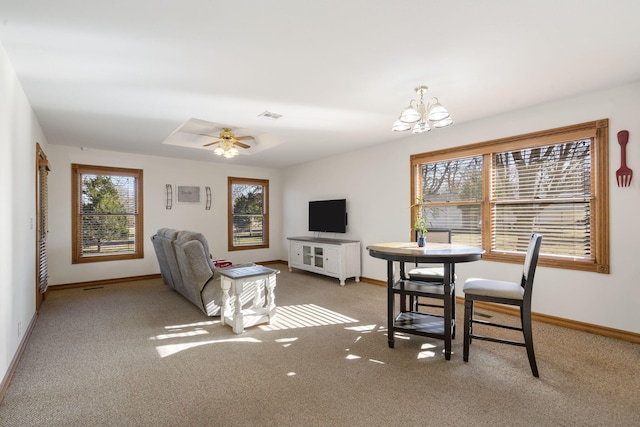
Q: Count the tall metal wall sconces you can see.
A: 2